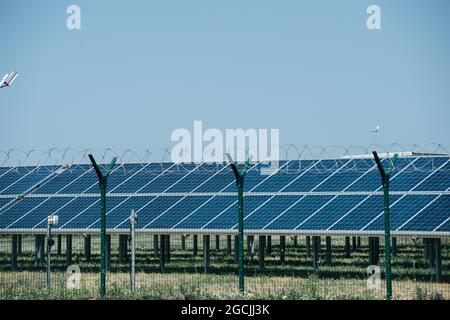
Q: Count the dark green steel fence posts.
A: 3